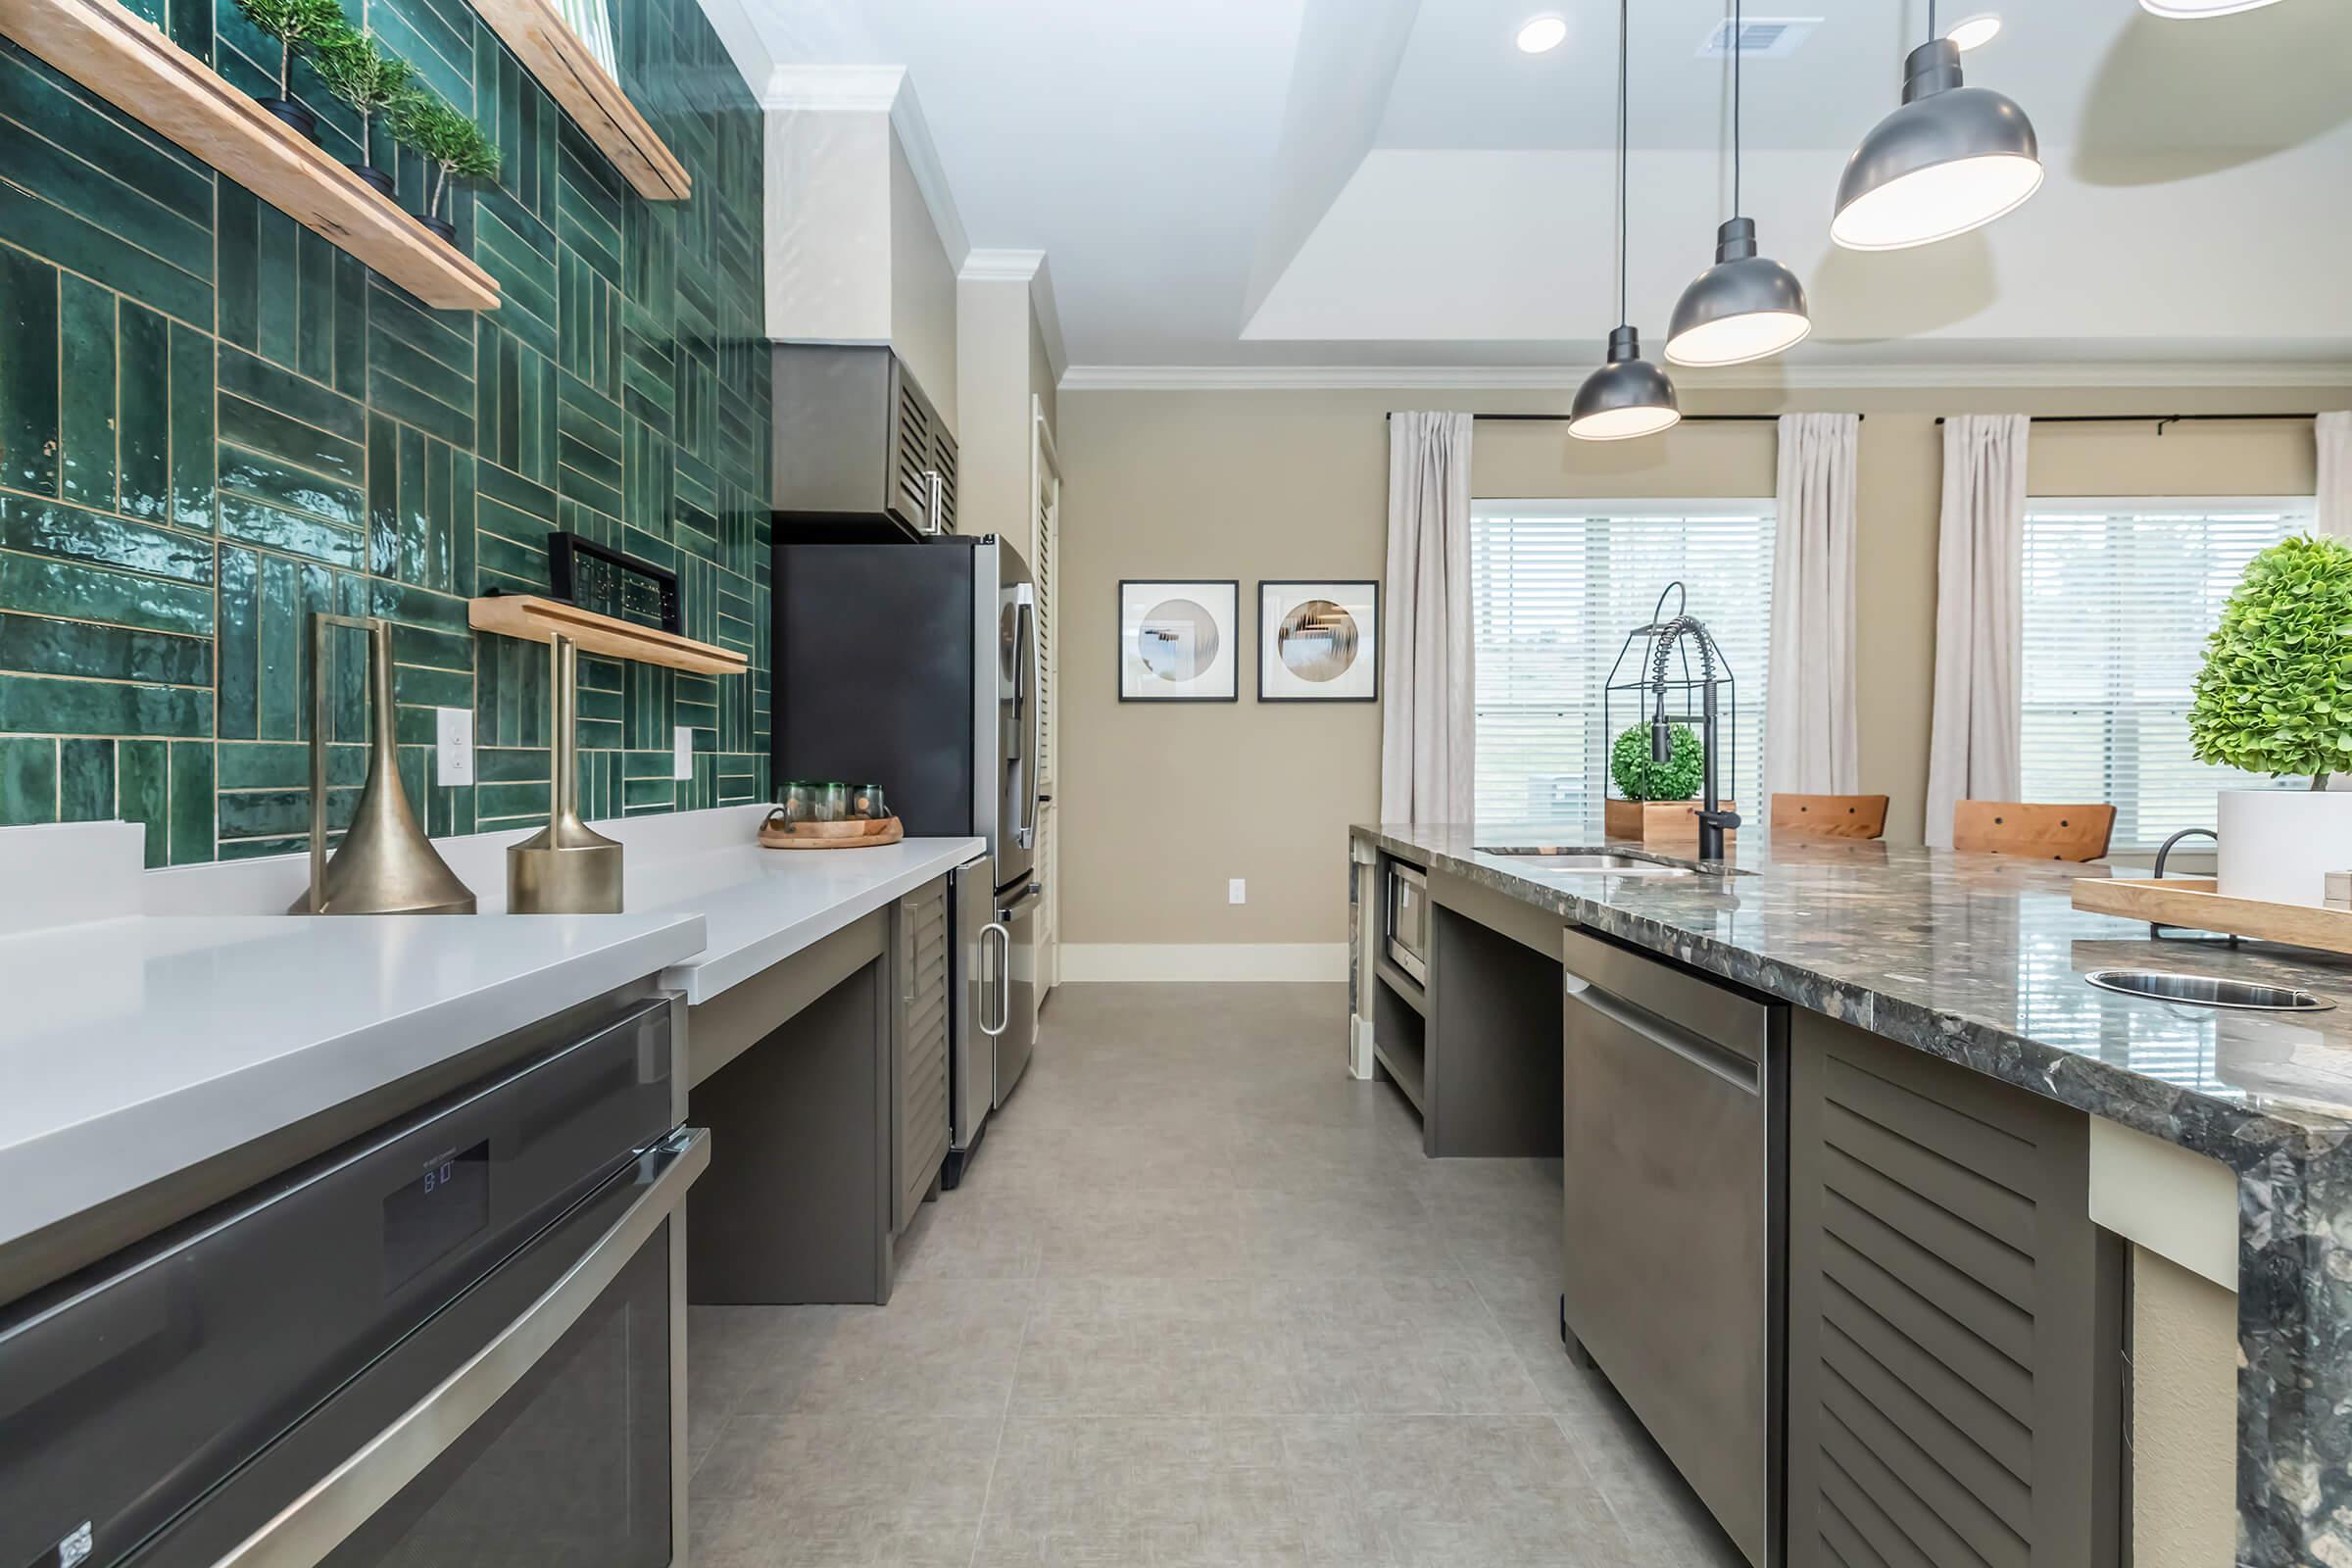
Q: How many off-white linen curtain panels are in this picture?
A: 4